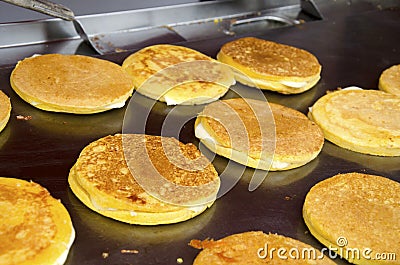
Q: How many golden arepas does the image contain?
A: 11